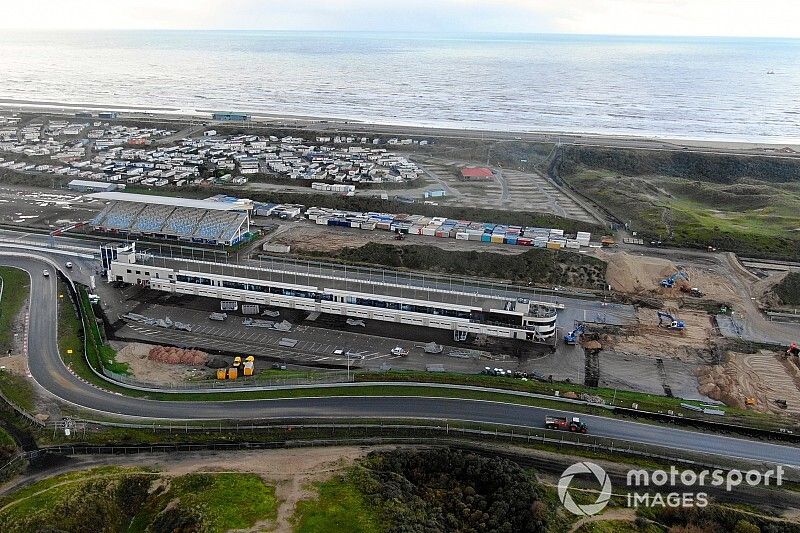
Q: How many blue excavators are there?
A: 3